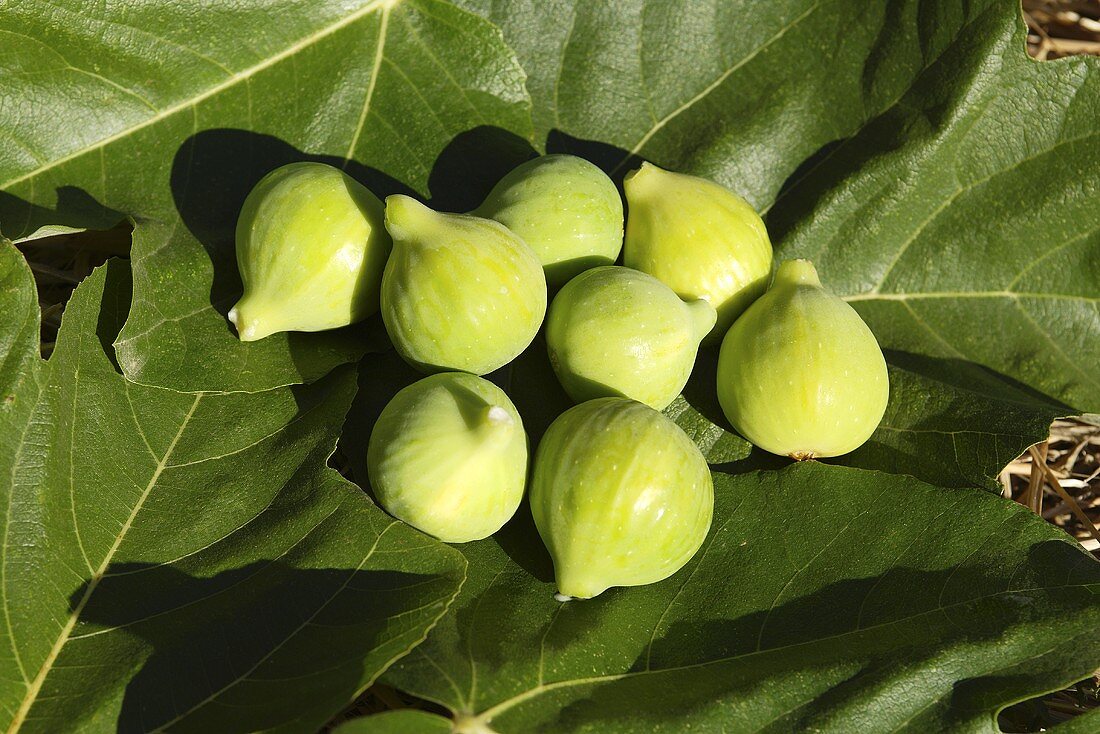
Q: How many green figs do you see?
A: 8